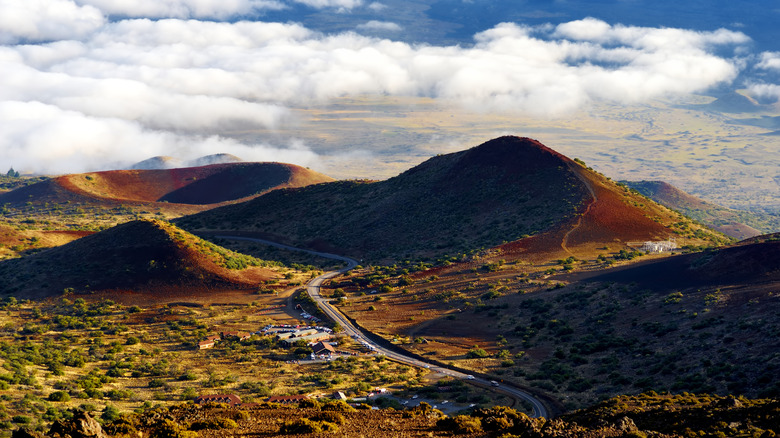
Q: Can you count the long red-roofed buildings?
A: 2